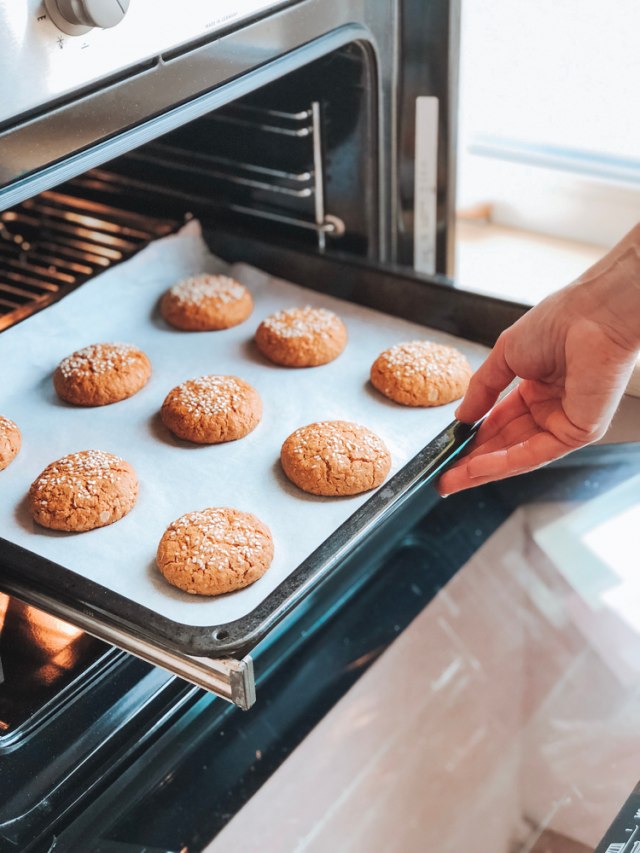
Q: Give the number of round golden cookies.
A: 9